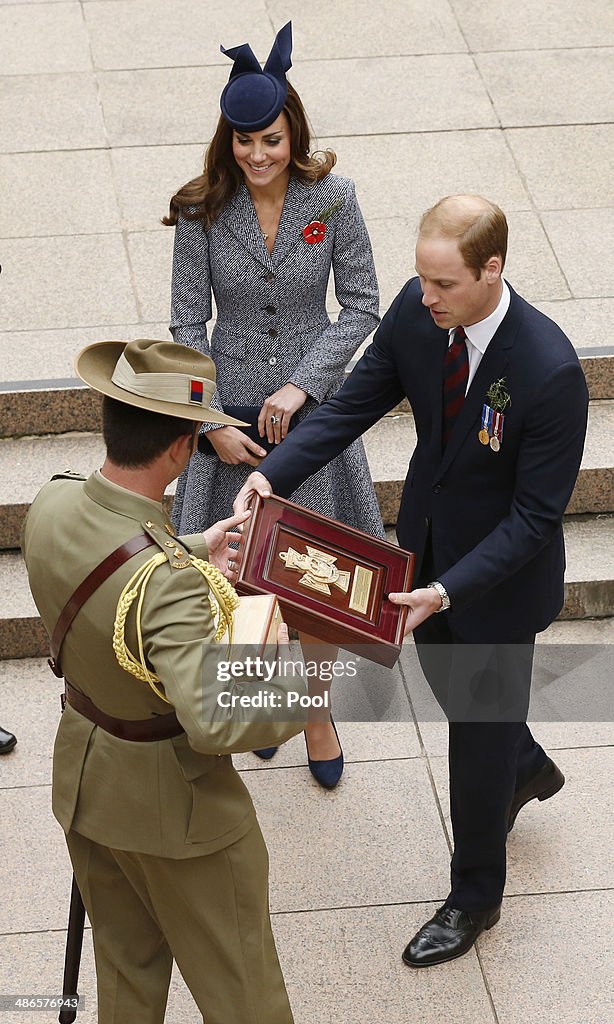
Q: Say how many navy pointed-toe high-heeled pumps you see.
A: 2